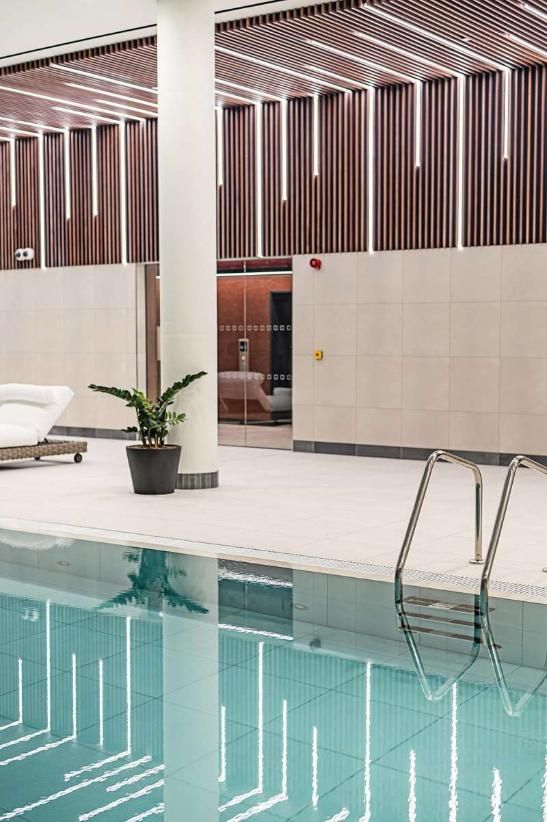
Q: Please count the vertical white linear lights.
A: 13